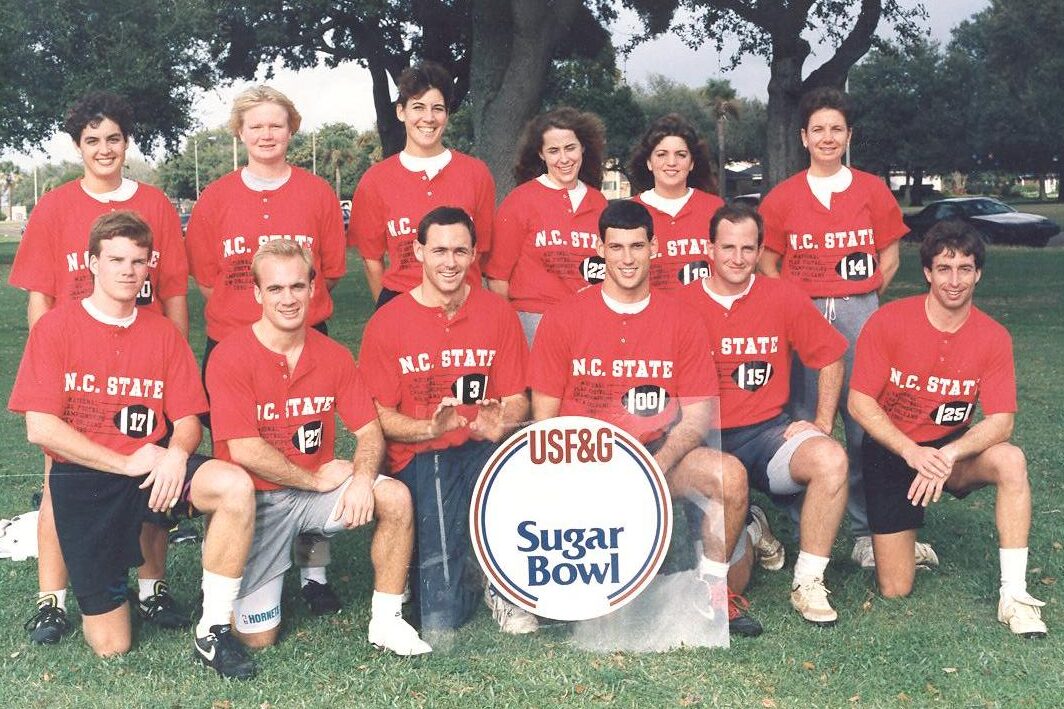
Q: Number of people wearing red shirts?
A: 12